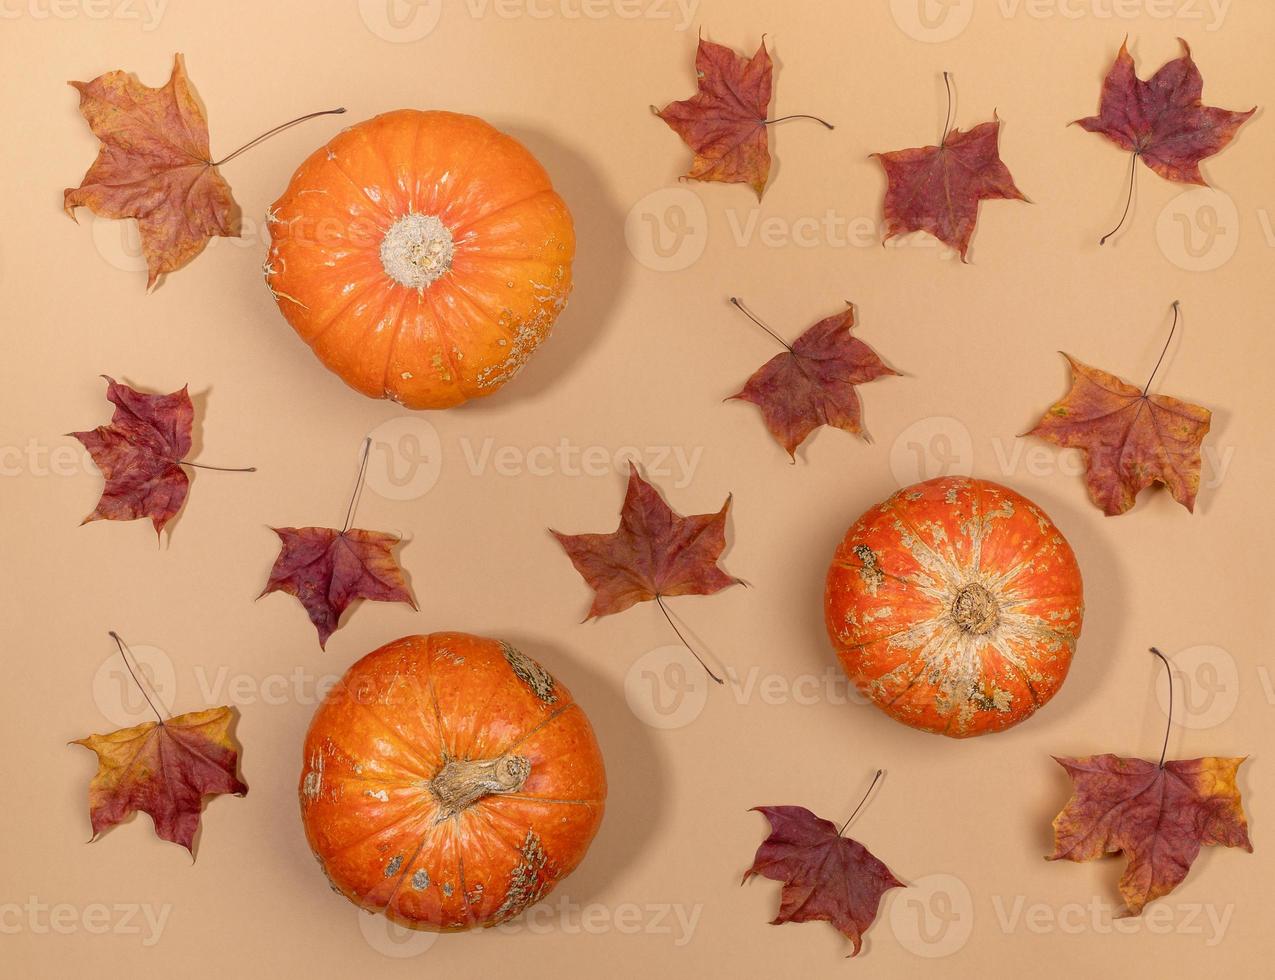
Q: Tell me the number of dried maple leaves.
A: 12